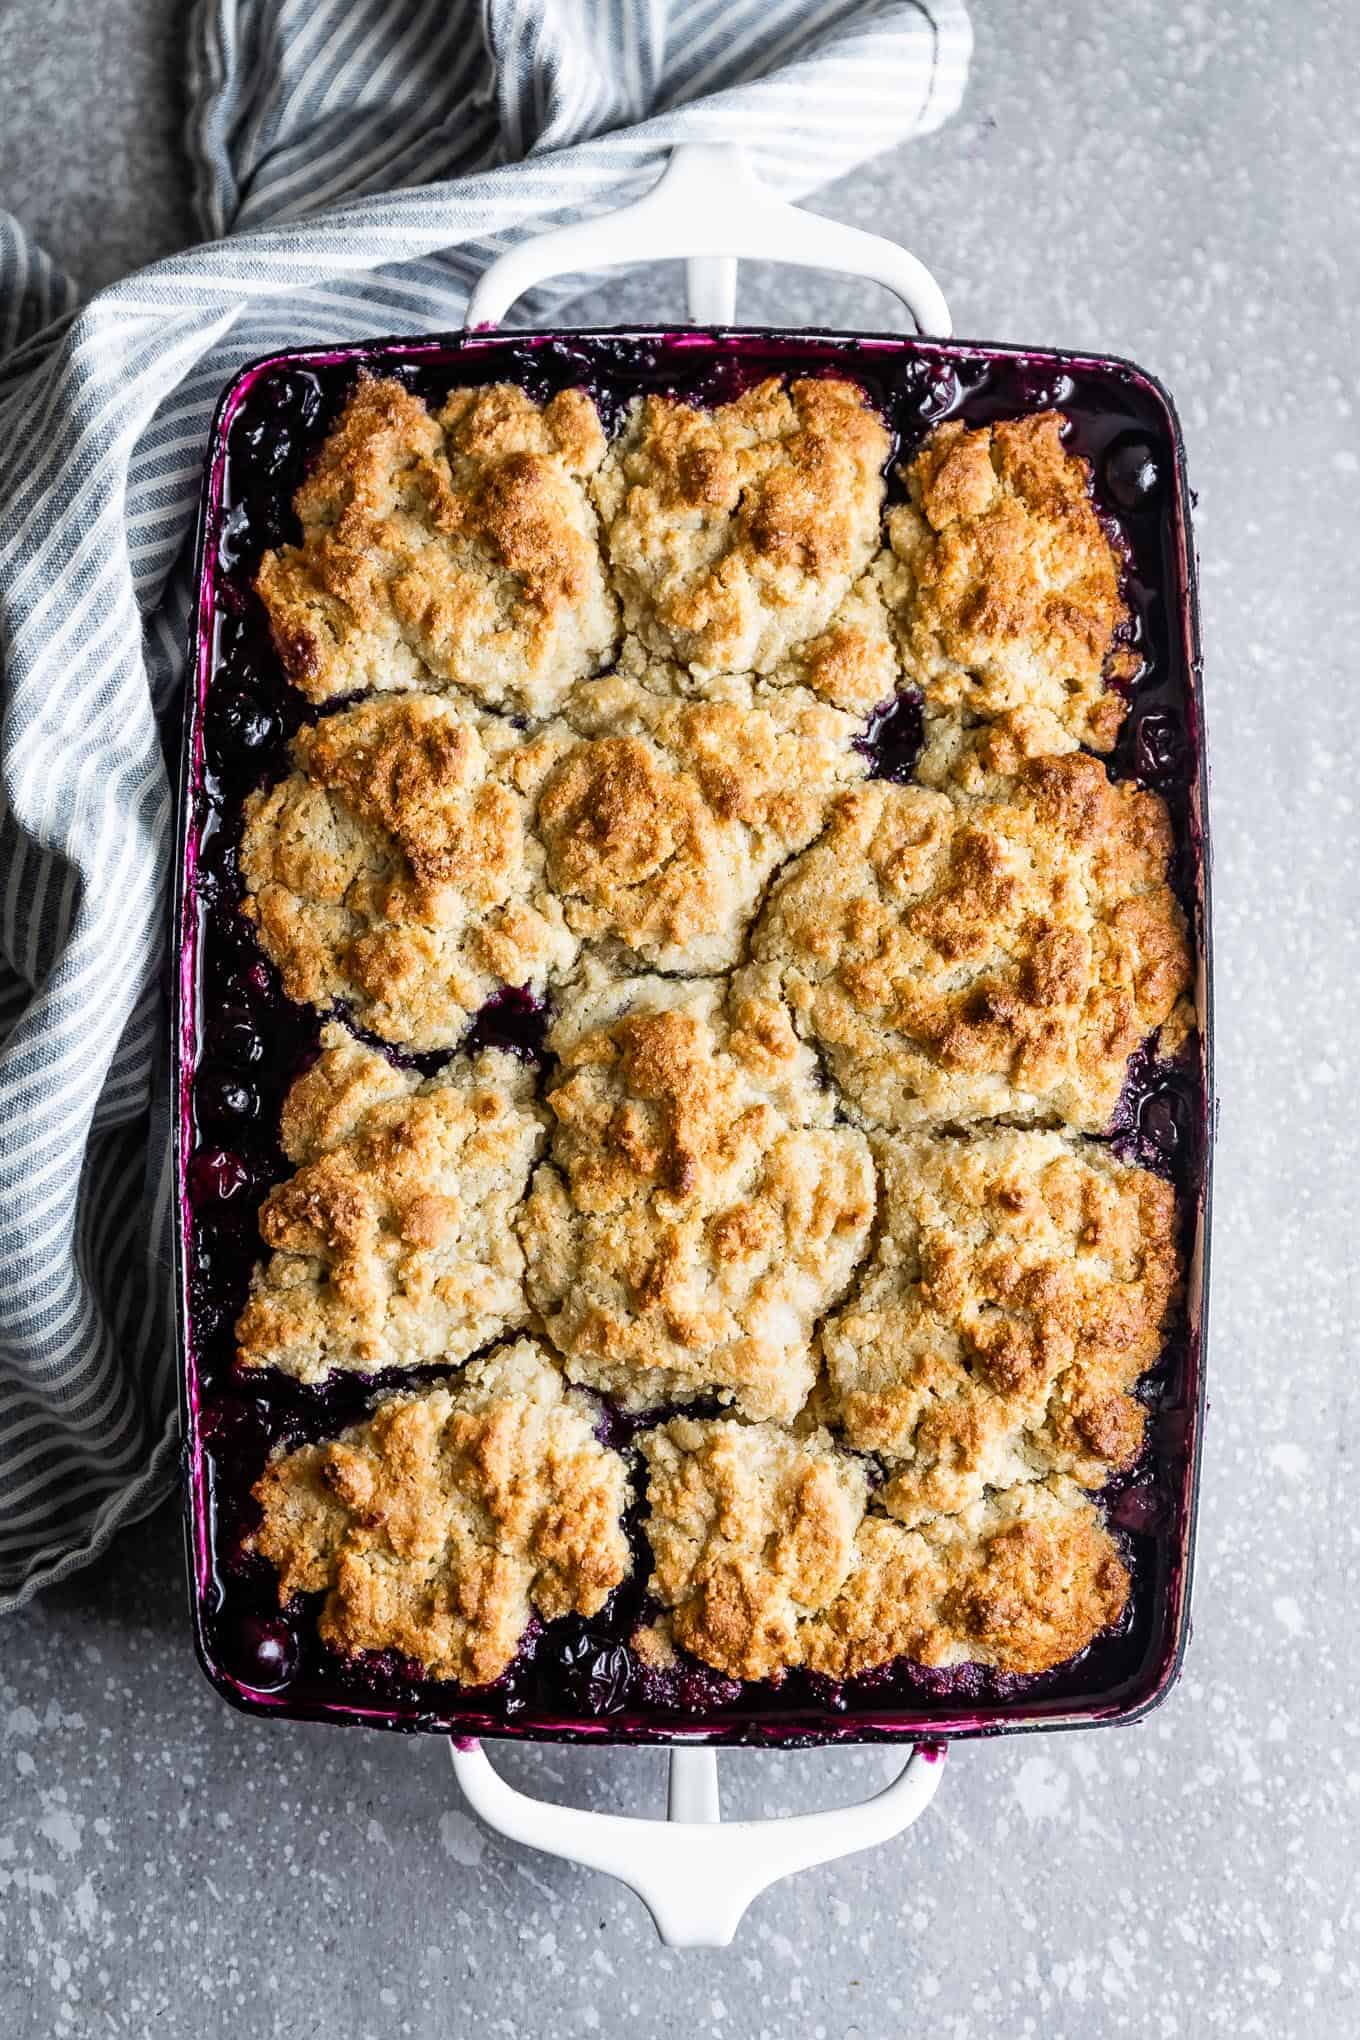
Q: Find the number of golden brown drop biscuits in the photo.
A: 11